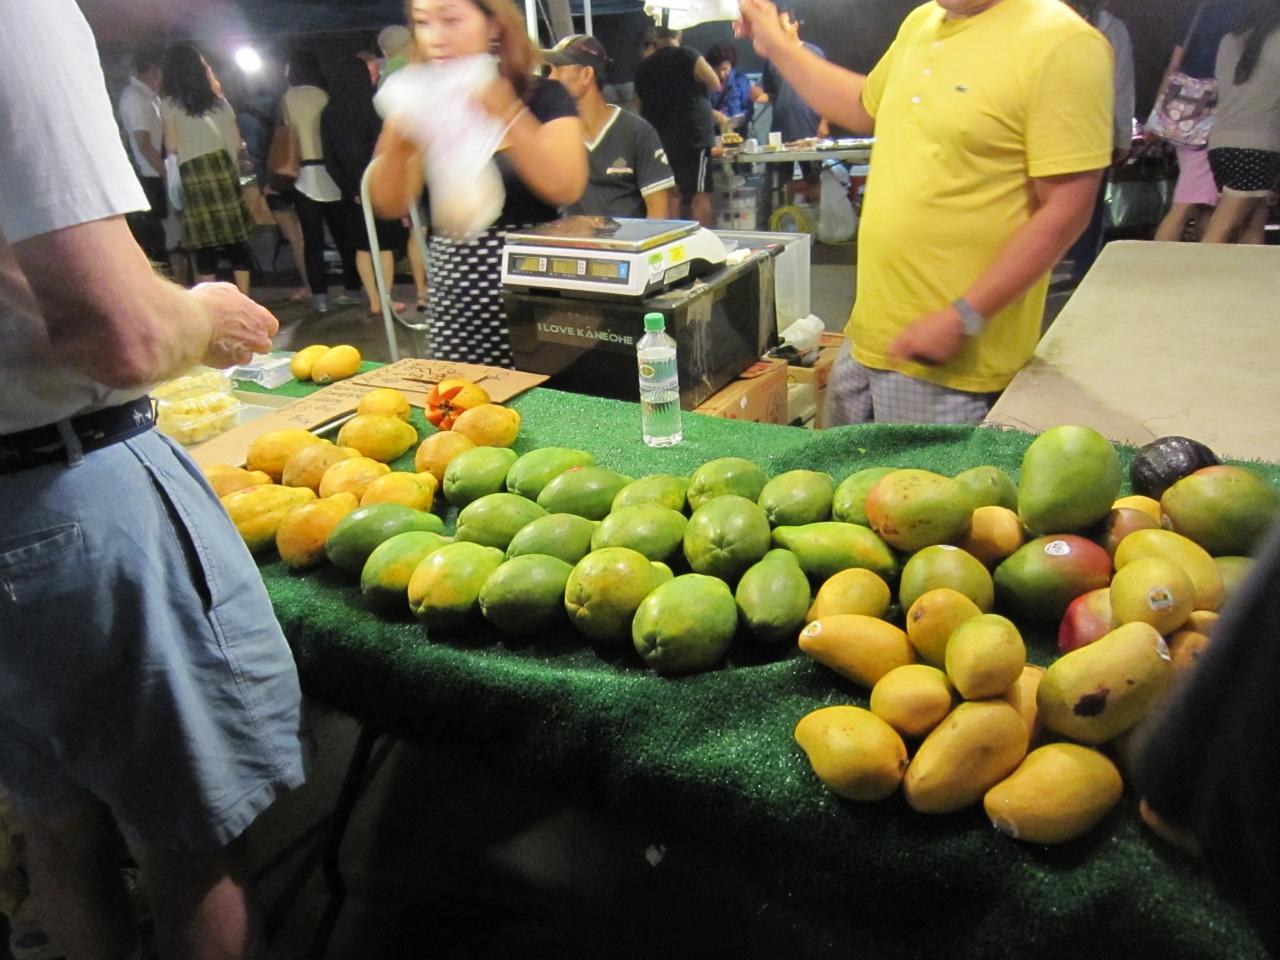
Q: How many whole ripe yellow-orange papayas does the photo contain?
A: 11